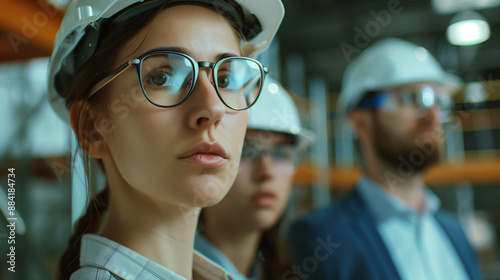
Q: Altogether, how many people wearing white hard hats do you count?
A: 3